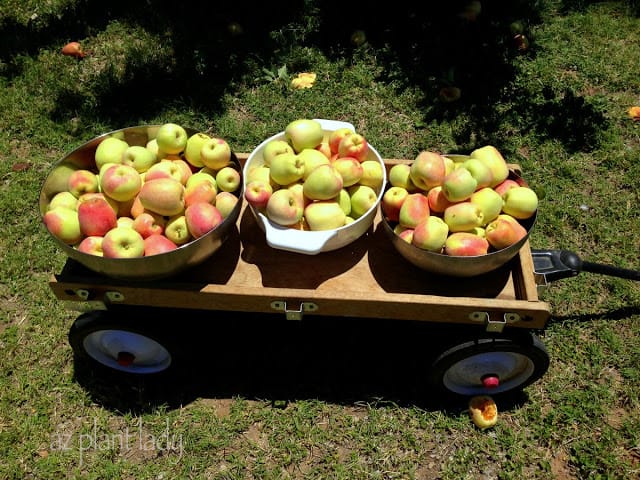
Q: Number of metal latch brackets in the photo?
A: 3